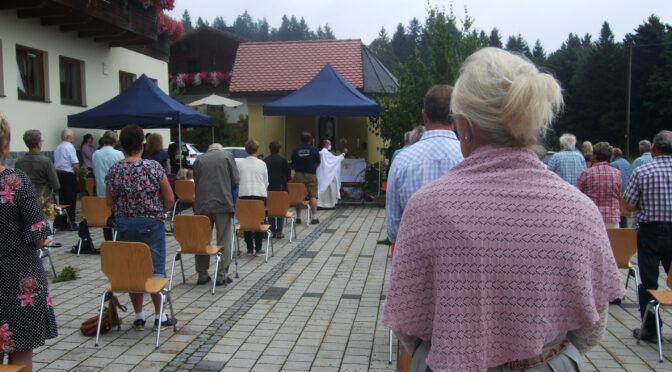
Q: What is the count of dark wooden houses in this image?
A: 1